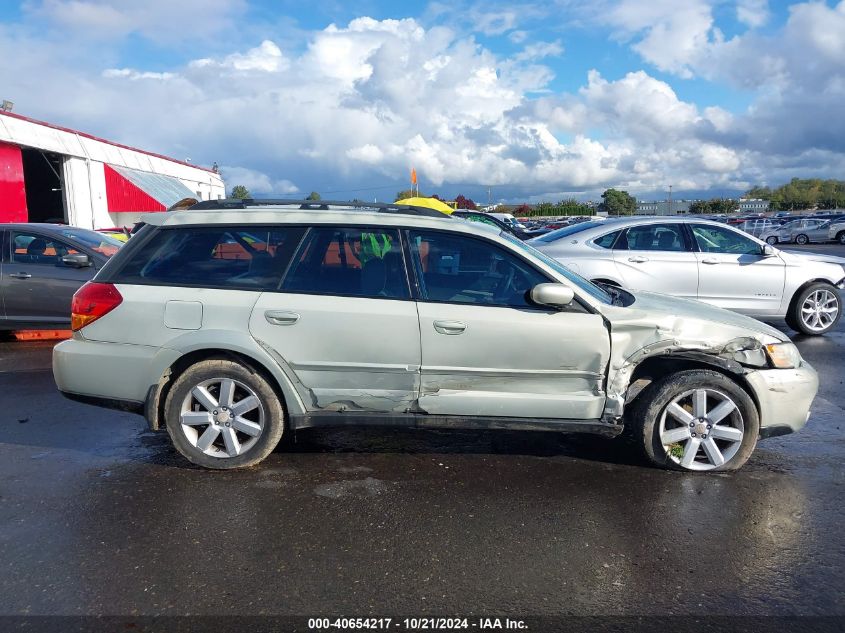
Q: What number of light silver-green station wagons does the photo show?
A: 1